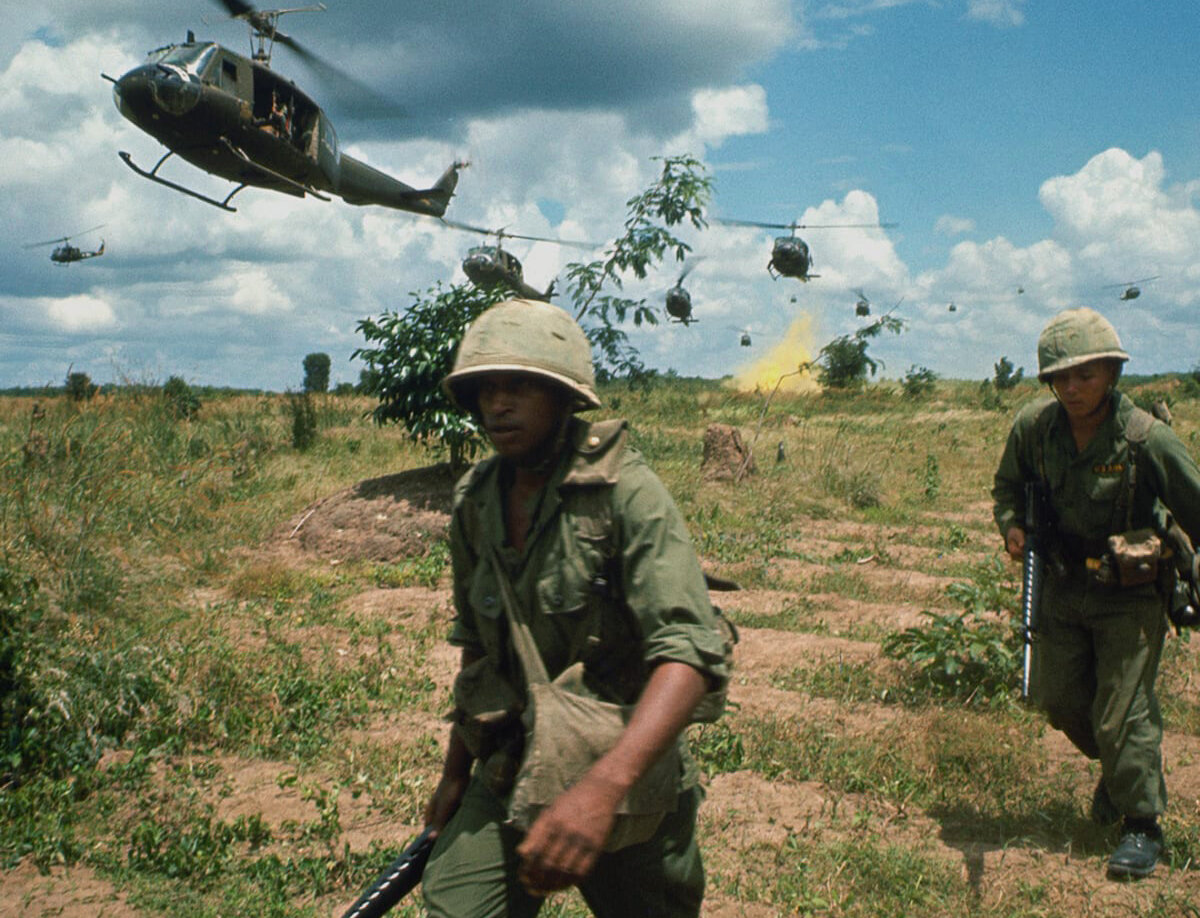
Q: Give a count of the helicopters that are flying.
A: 11